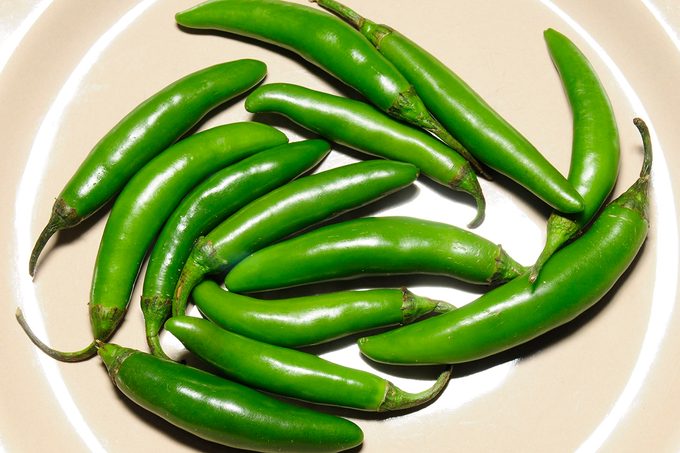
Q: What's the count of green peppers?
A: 13